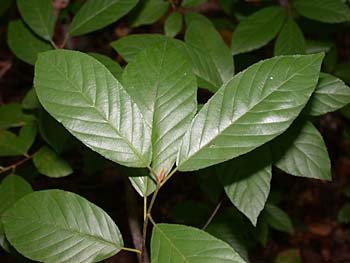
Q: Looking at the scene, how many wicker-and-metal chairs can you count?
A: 0